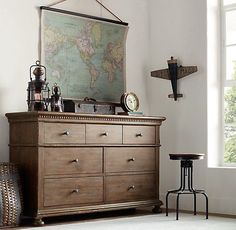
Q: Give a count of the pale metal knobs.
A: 7